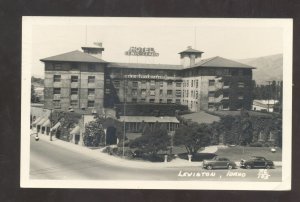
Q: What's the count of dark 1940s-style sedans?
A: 2